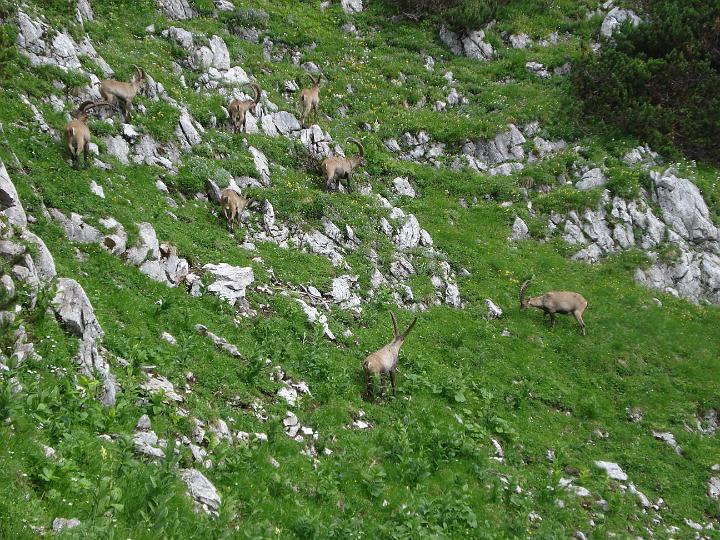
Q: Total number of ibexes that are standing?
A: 8